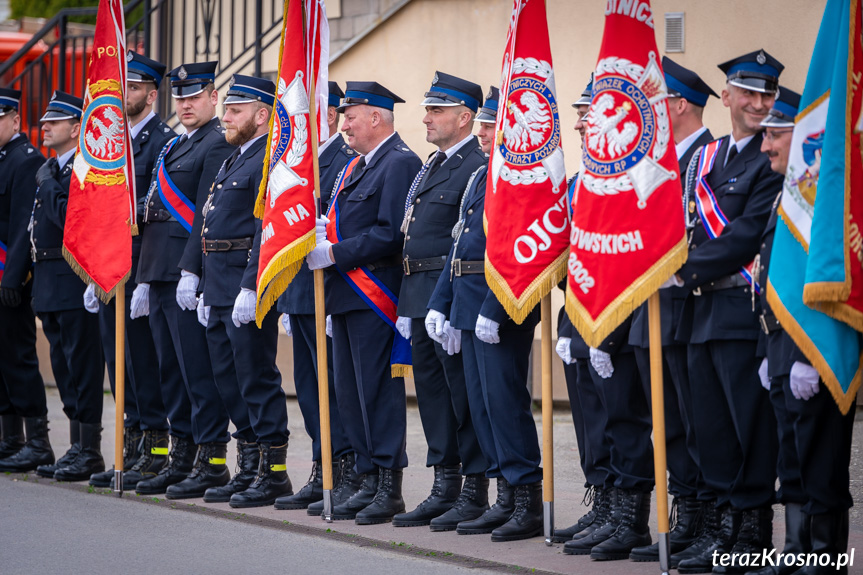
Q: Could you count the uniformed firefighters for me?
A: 13